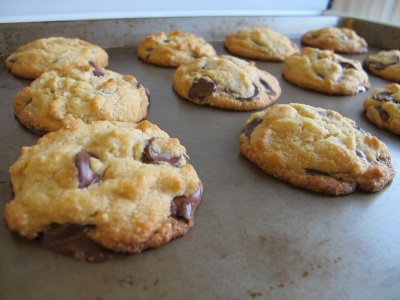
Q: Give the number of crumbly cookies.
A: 11